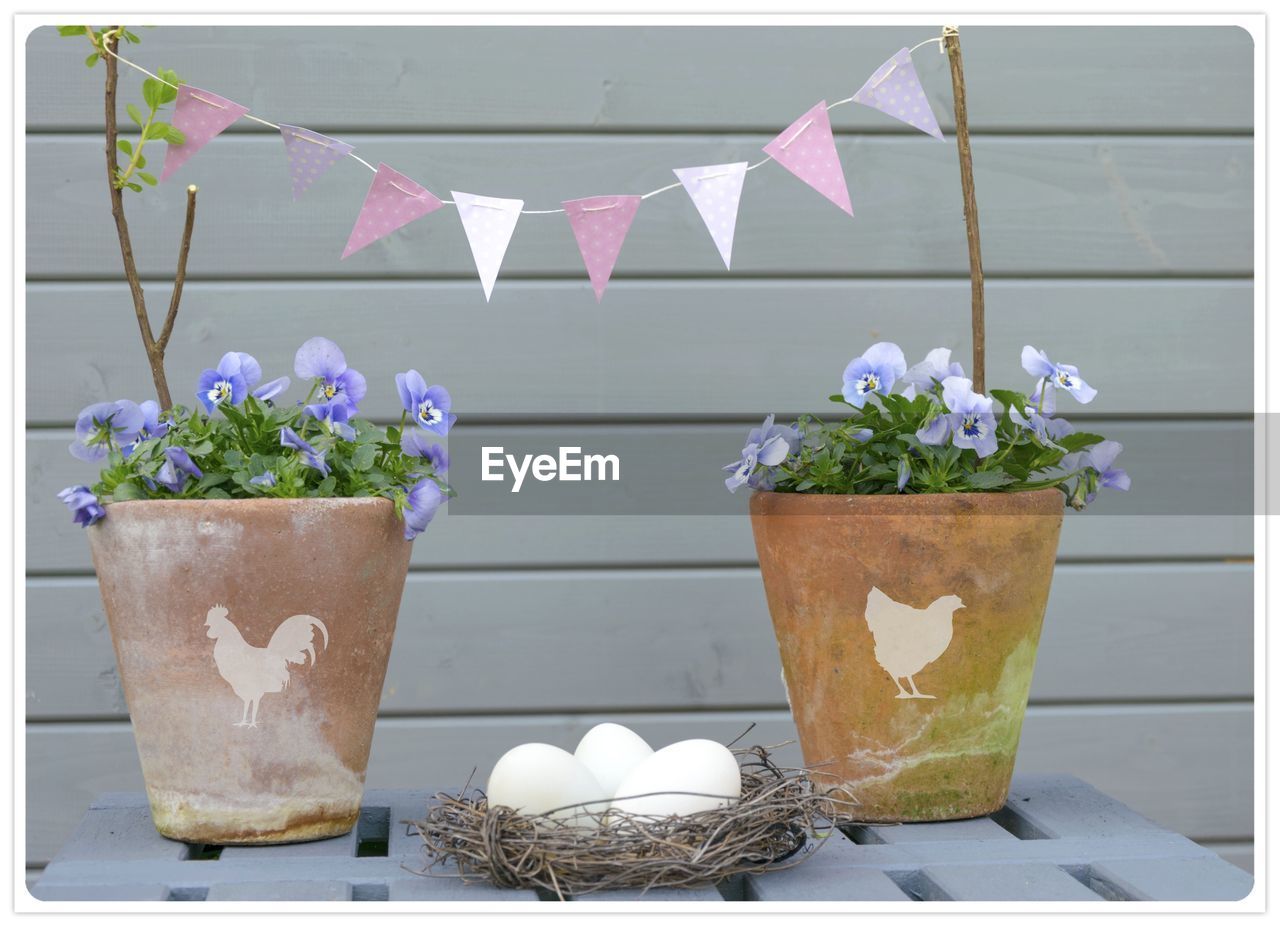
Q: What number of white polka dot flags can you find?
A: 2